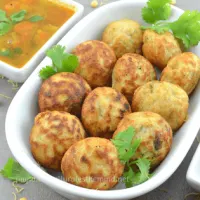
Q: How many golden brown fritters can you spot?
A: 11